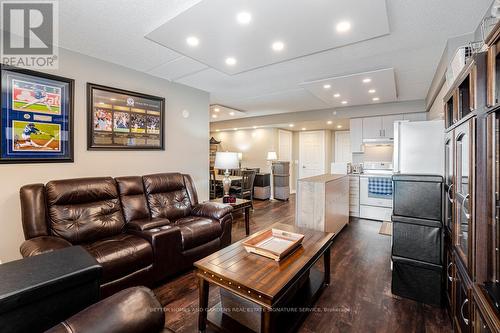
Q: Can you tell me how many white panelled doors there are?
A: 3